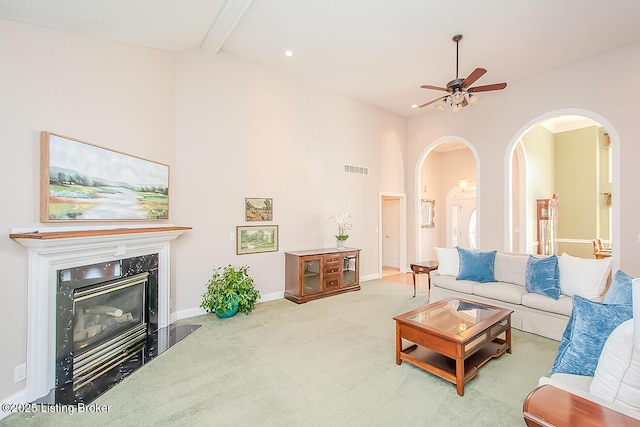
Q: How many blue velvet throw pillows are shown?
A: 4